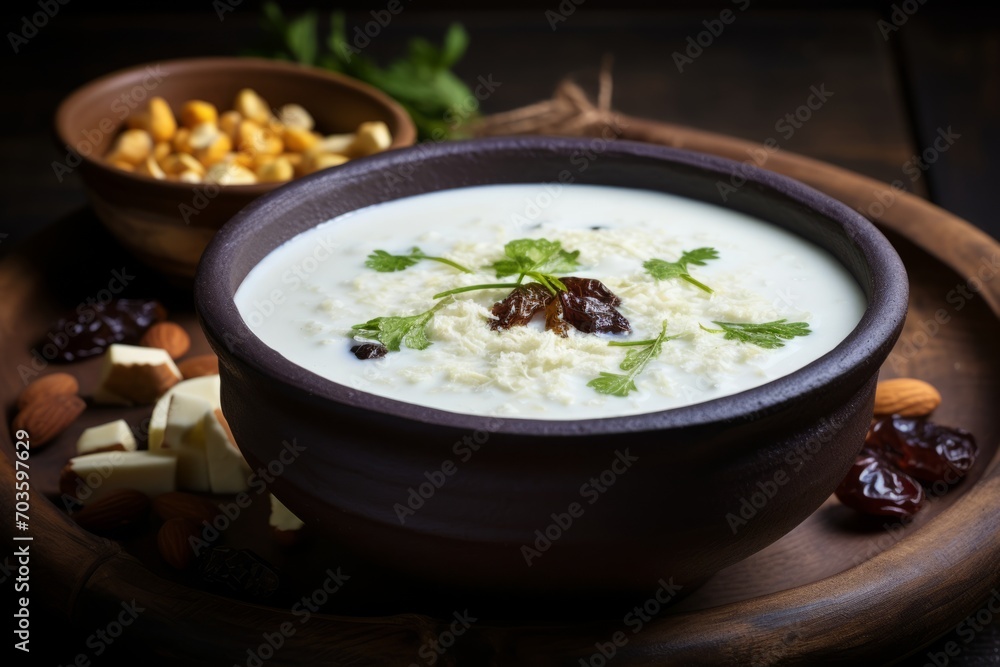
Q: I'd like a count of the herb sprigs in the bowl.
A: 6